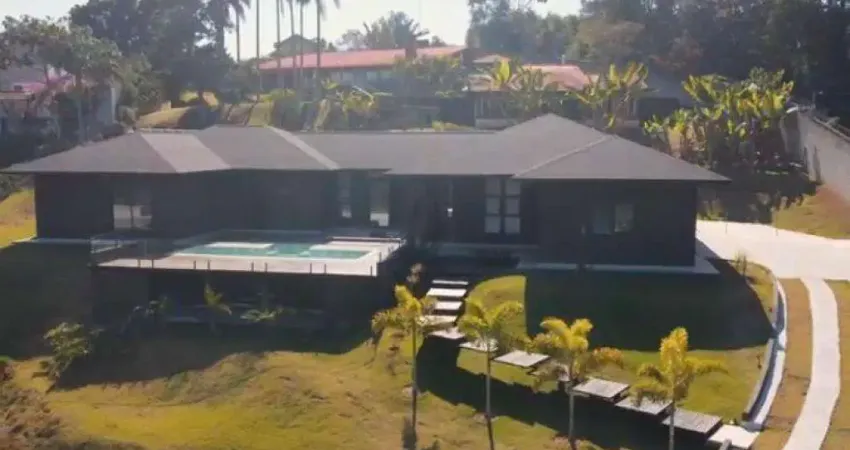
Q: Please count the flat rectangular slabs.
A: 12